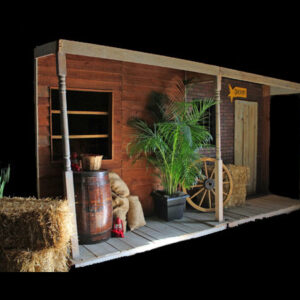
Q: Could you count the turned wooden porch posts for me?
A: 2